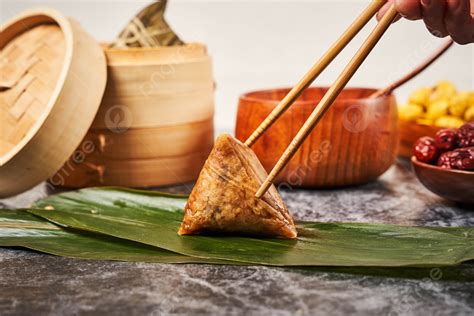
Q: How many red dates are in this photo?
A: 4